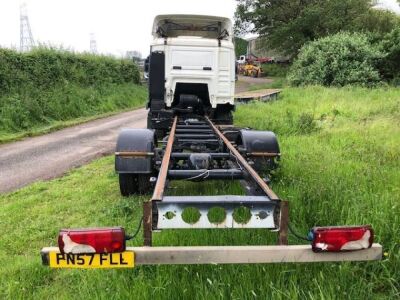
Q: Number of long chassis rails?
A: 2